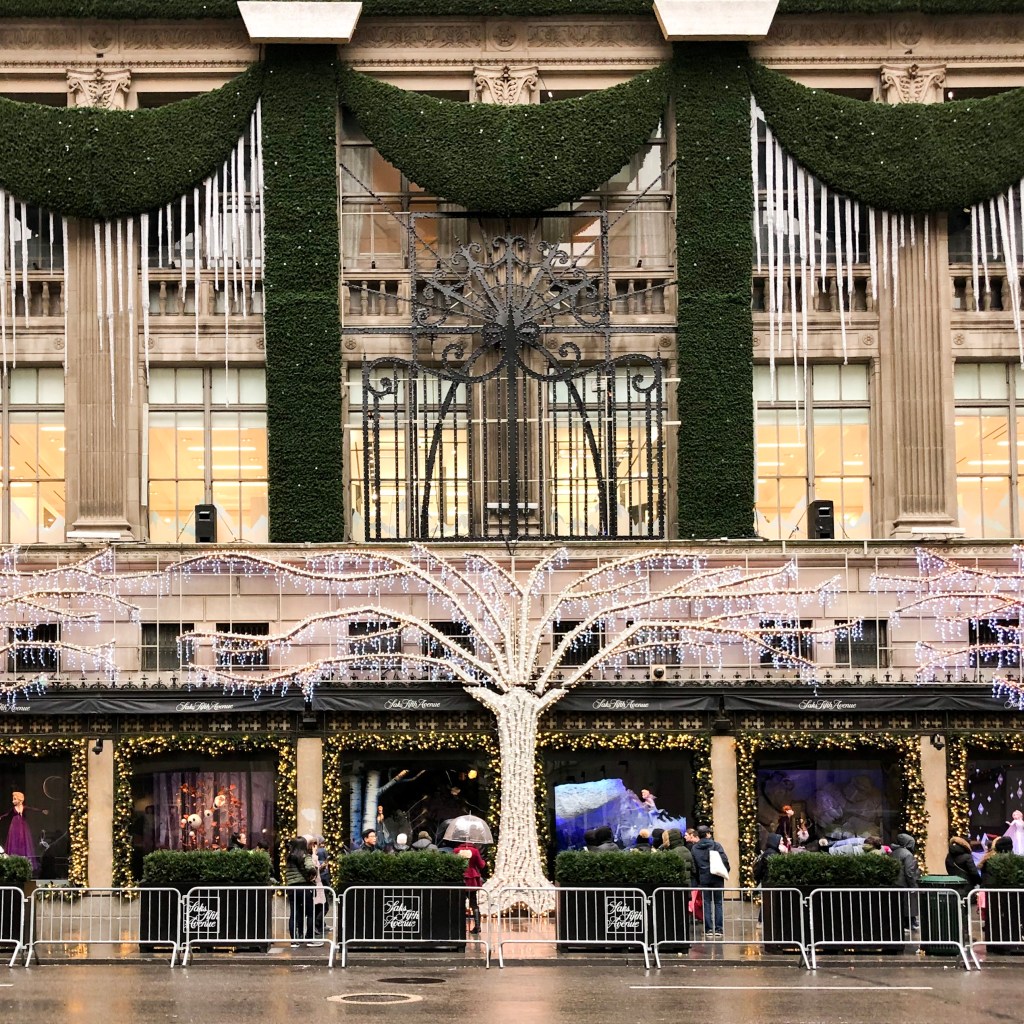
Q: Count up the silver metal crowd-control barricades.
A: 8